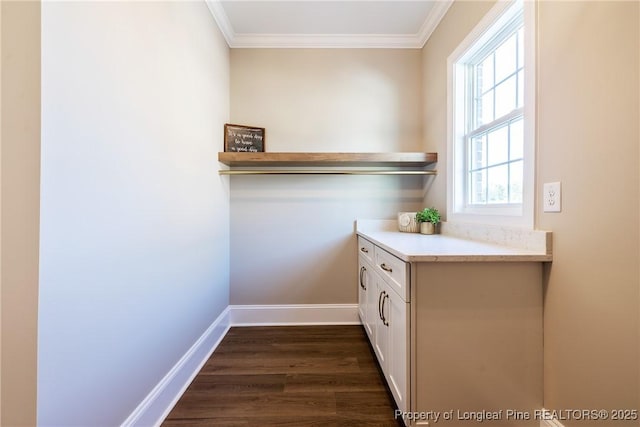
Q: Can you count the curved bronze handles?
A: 6